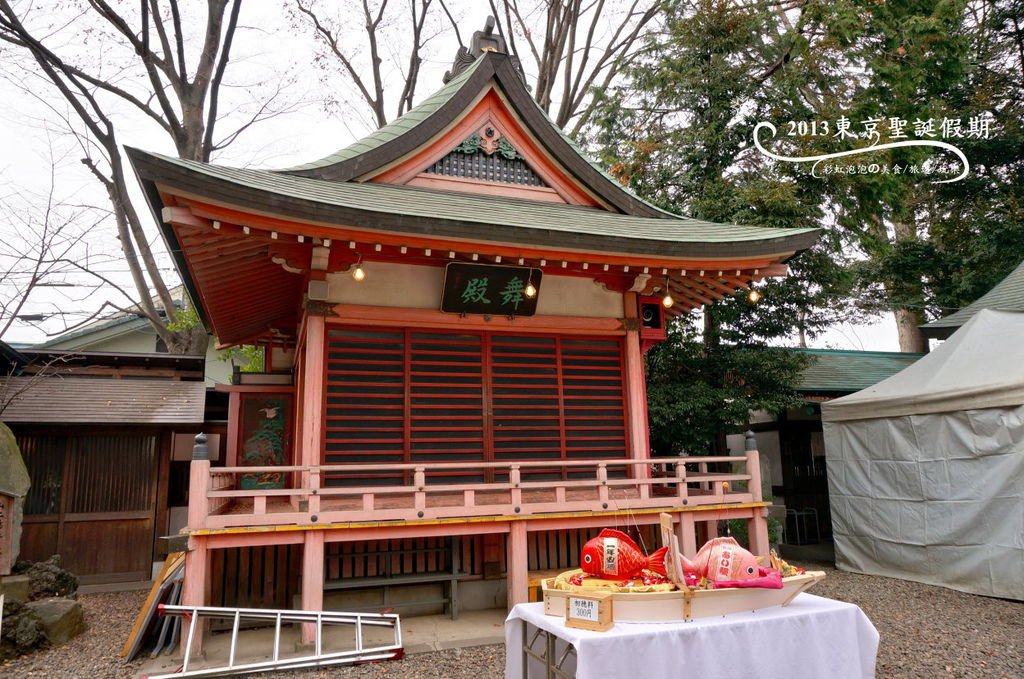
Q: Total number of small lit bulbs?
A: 4